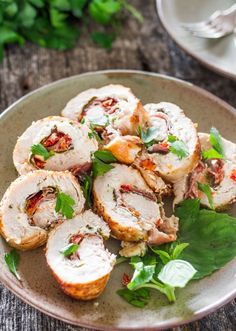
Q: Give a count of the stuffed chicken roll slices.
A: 7